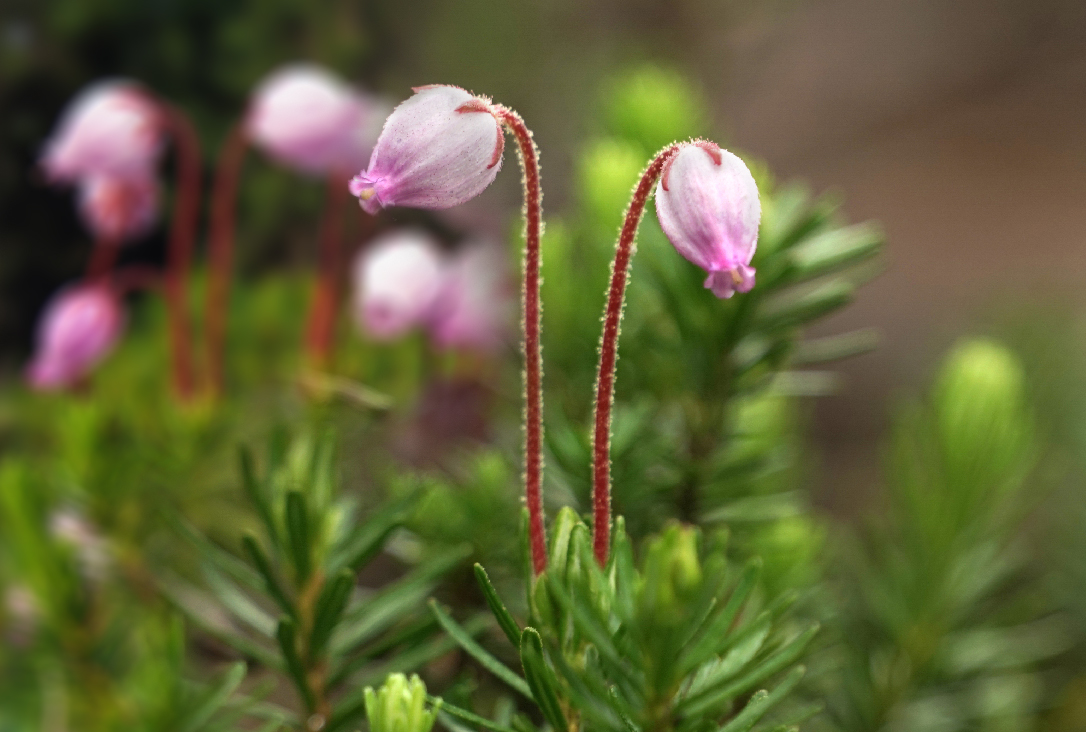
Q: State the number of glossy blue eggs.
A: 0